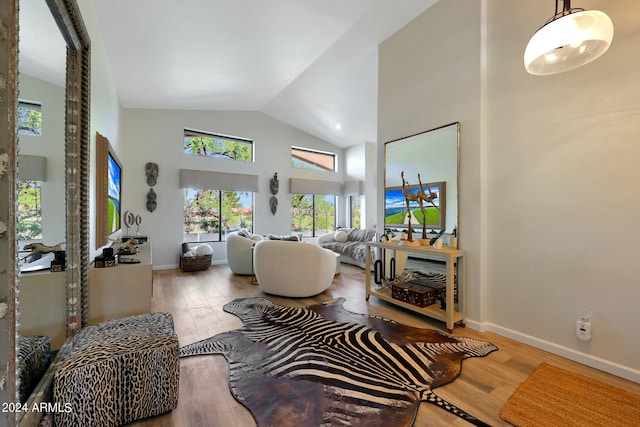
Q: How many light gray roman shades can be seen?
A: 3